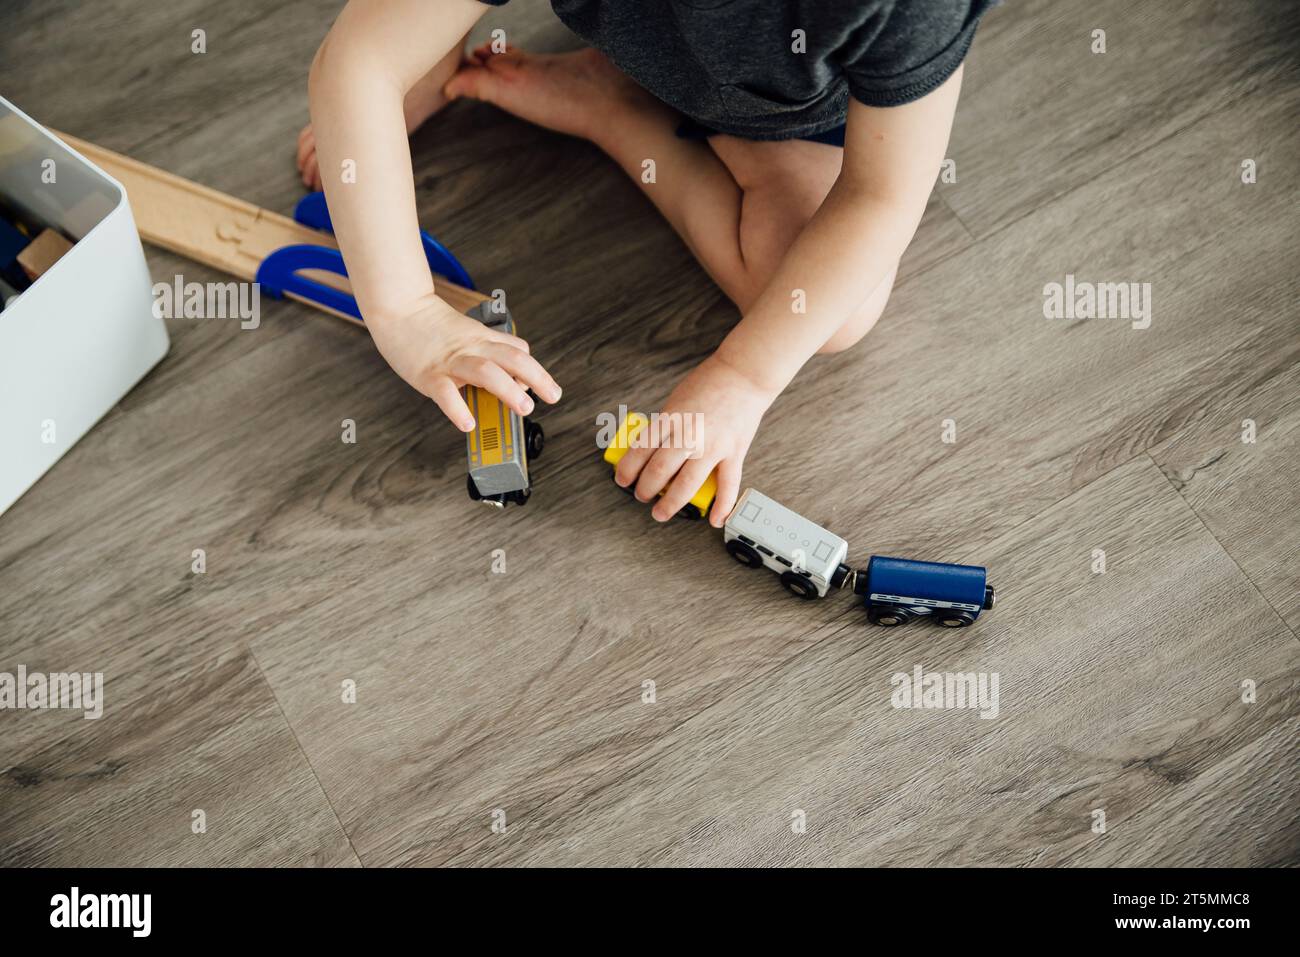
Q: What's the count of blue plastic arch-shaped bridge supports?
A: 2